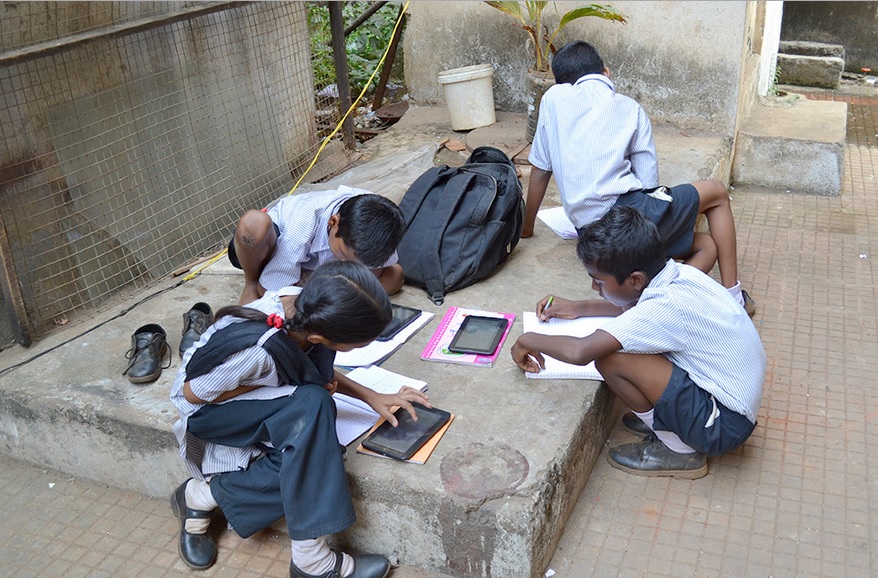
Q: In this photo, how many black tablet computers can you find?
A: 3